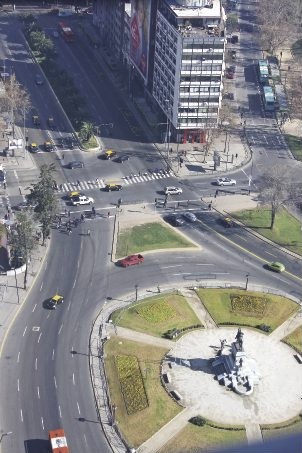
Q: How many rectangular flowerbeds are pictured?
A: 3